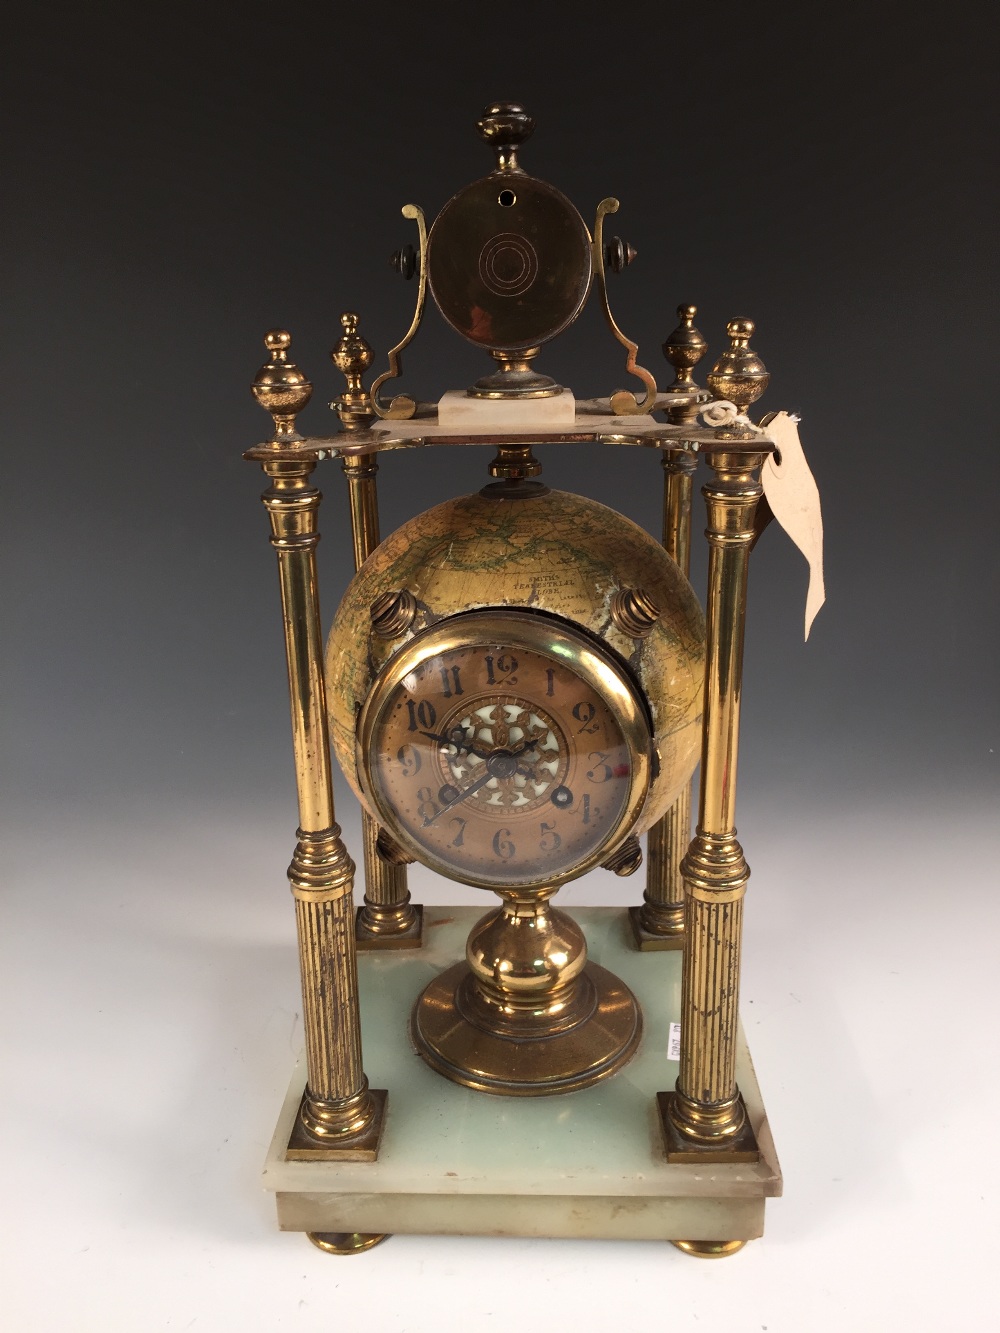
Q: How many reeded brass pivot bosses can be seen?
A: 4